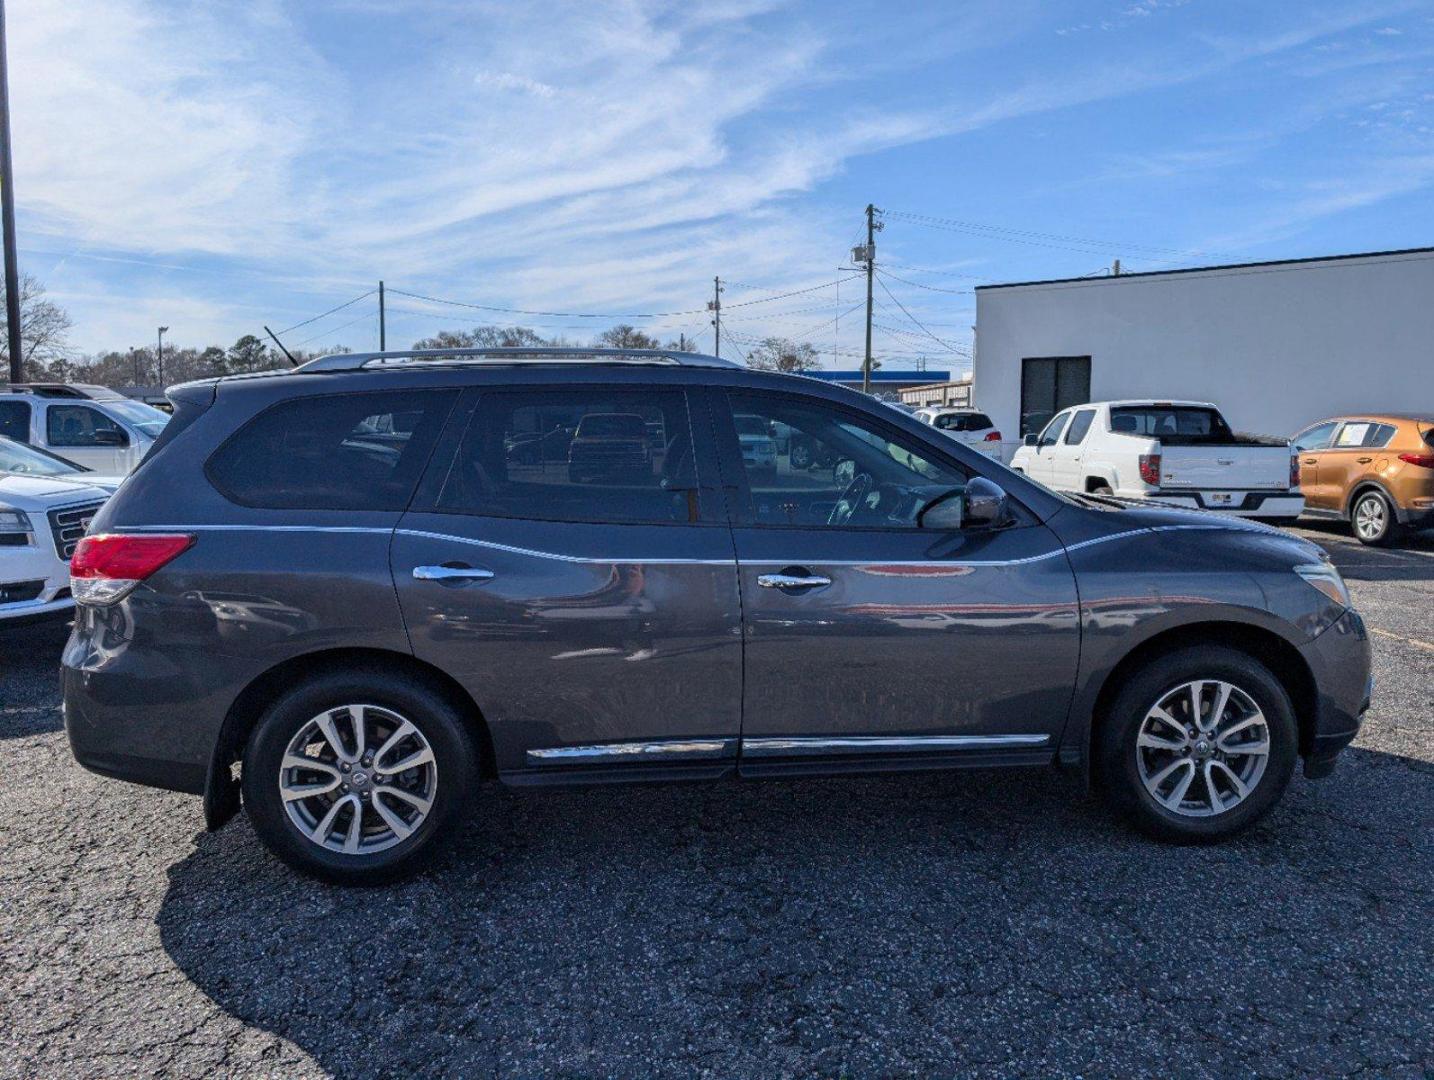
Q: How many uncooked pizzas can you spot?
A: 0